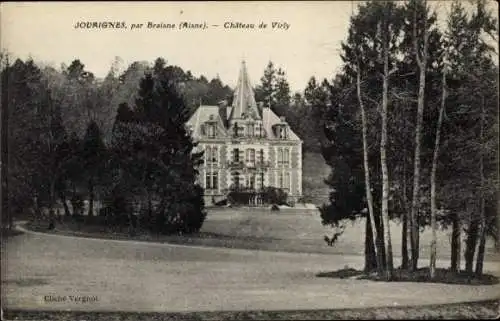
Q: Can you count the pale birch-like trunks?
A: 4